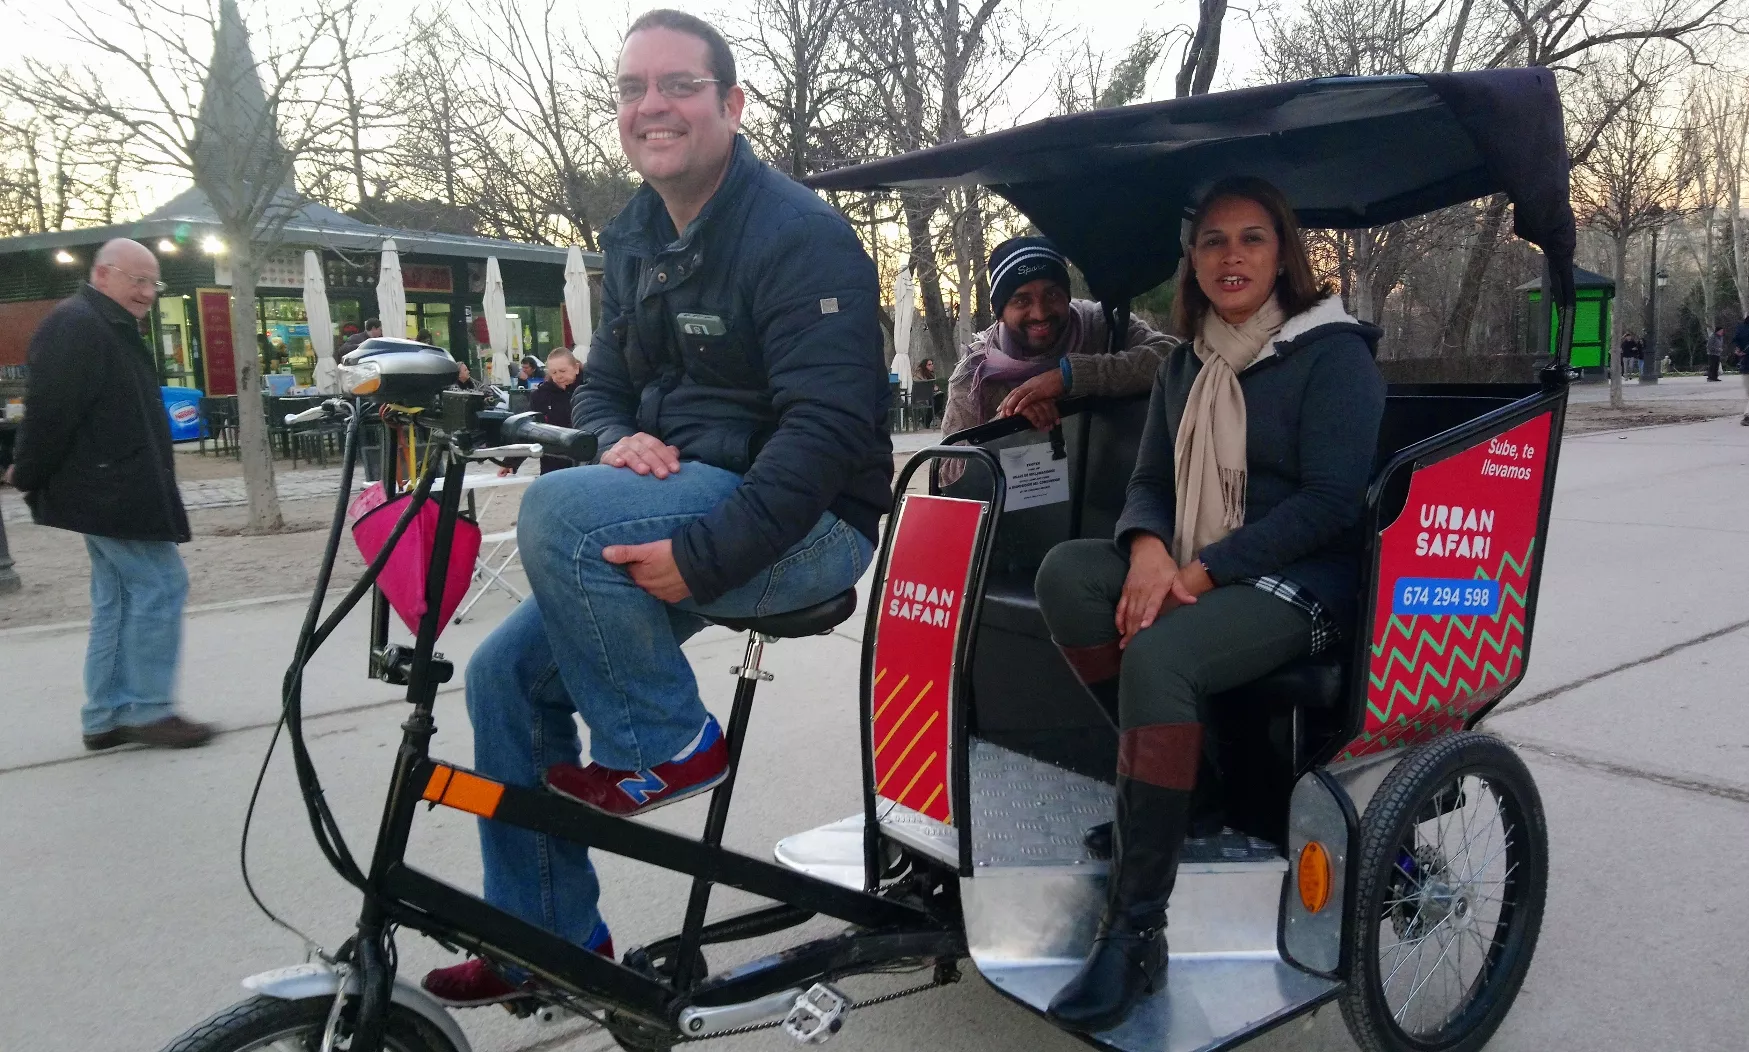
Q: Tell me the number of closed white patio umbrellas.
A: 5